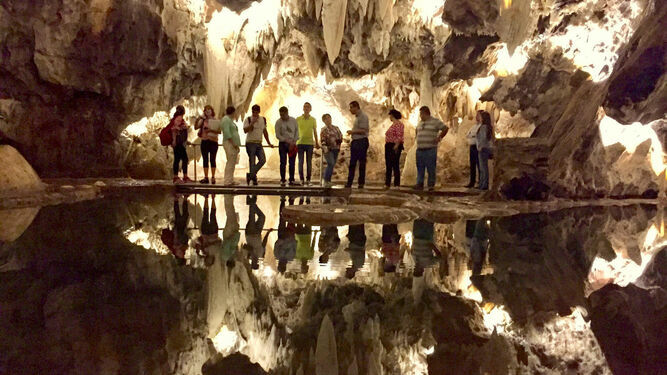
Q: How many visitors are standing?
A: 12